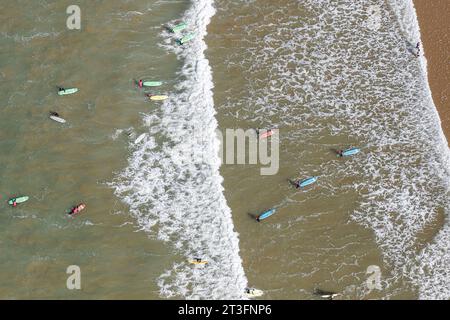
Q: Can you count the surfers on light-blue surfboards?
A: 3